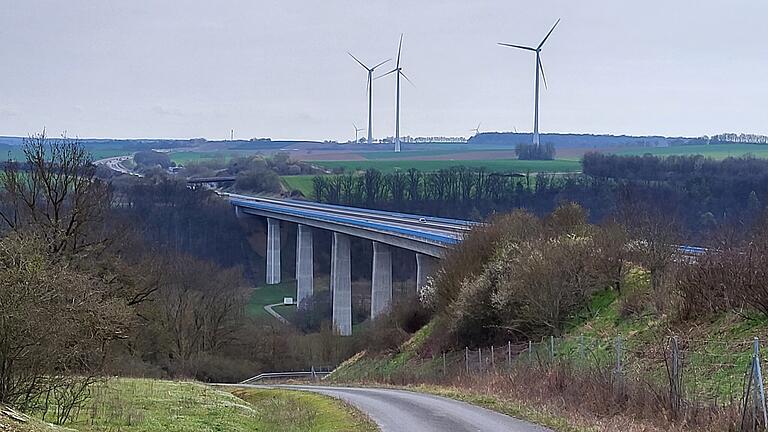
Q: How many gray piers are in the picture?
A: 5